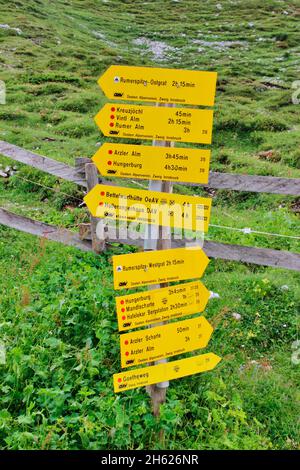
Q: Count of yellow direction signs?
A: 8